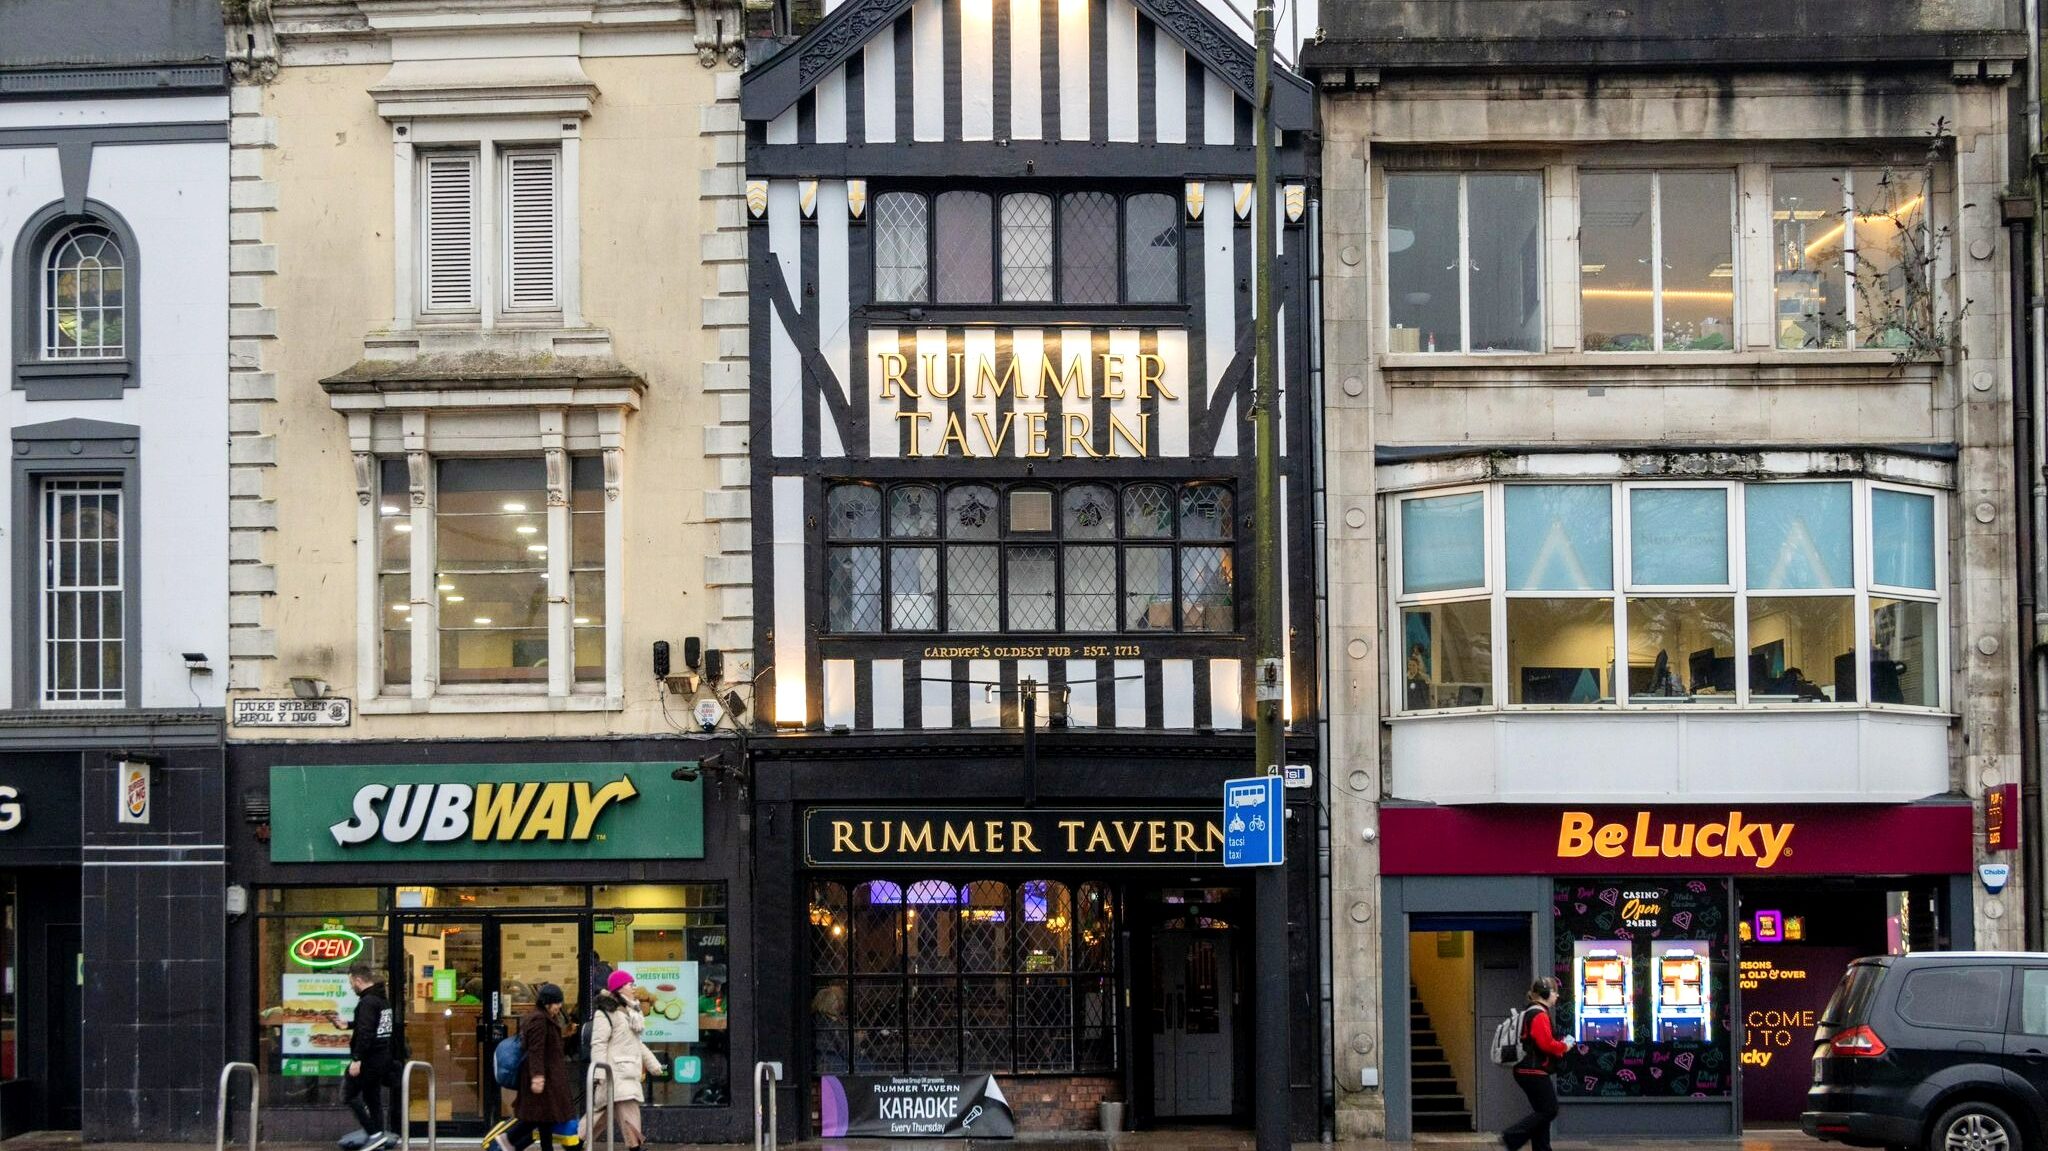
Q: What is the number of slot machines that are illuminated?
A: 2